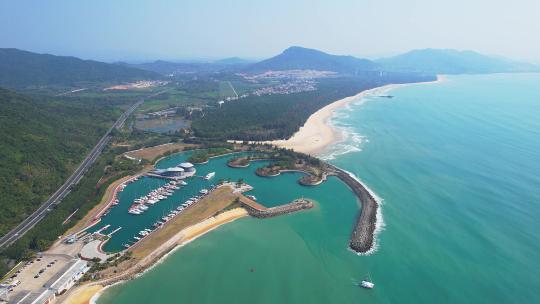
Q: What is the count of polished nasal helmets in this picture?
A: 0